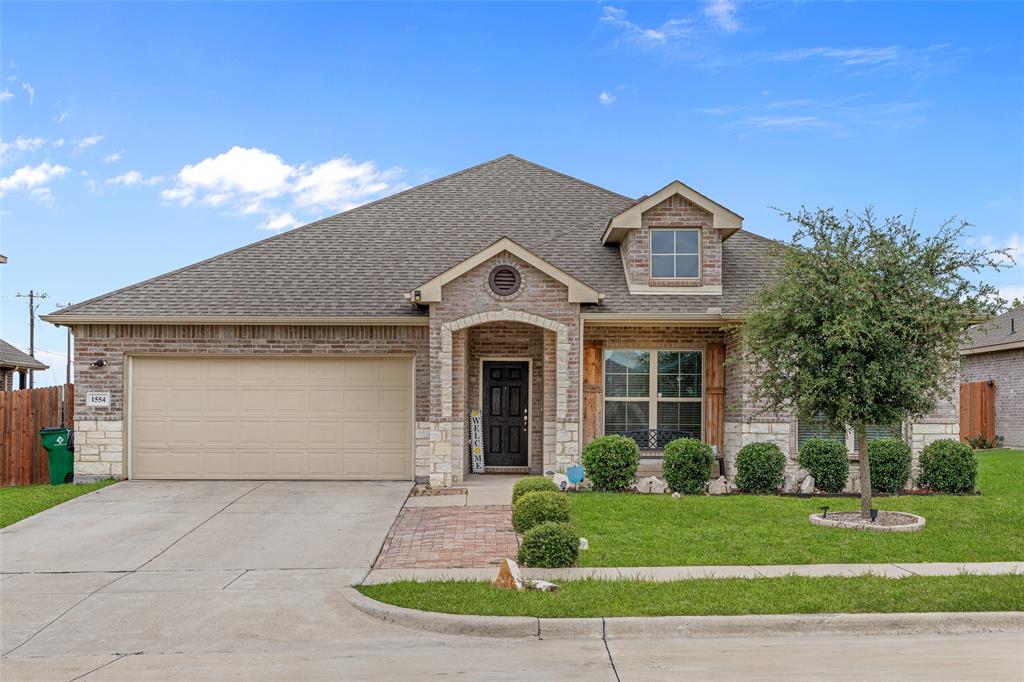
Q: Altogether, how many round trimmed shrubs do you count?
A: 9